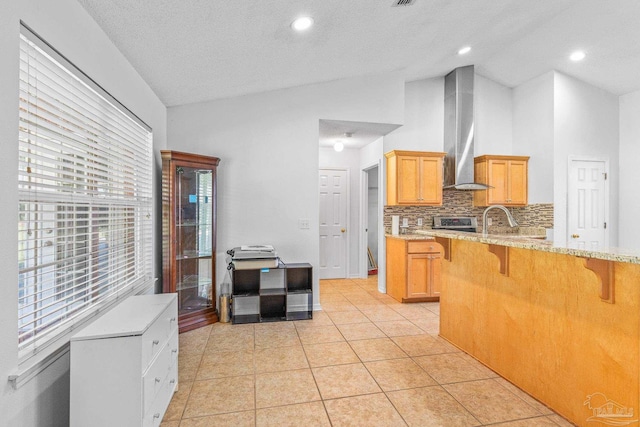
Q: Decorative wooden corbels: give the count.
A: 3